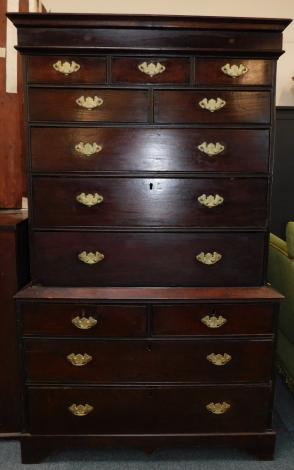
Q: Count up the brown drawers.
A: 12